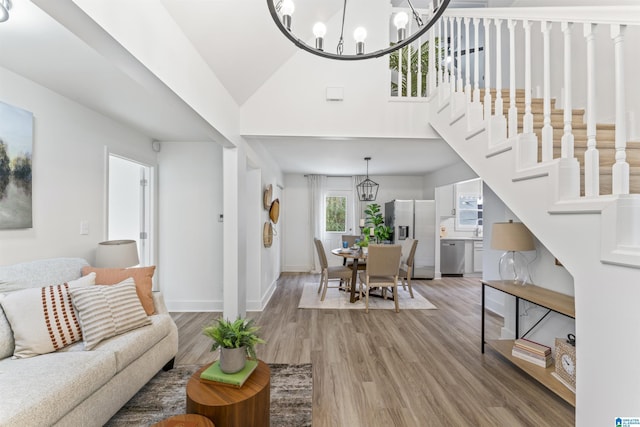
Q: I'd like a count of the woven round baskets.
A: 3